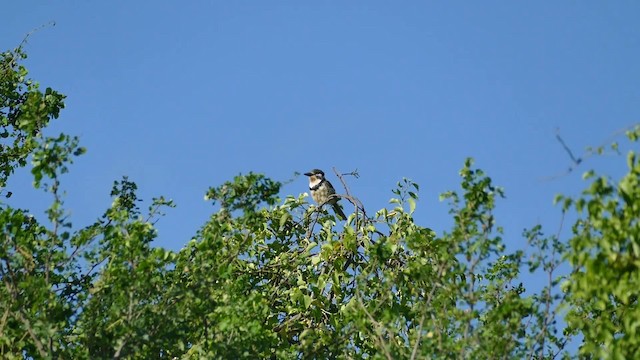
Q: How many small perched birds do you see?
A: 1